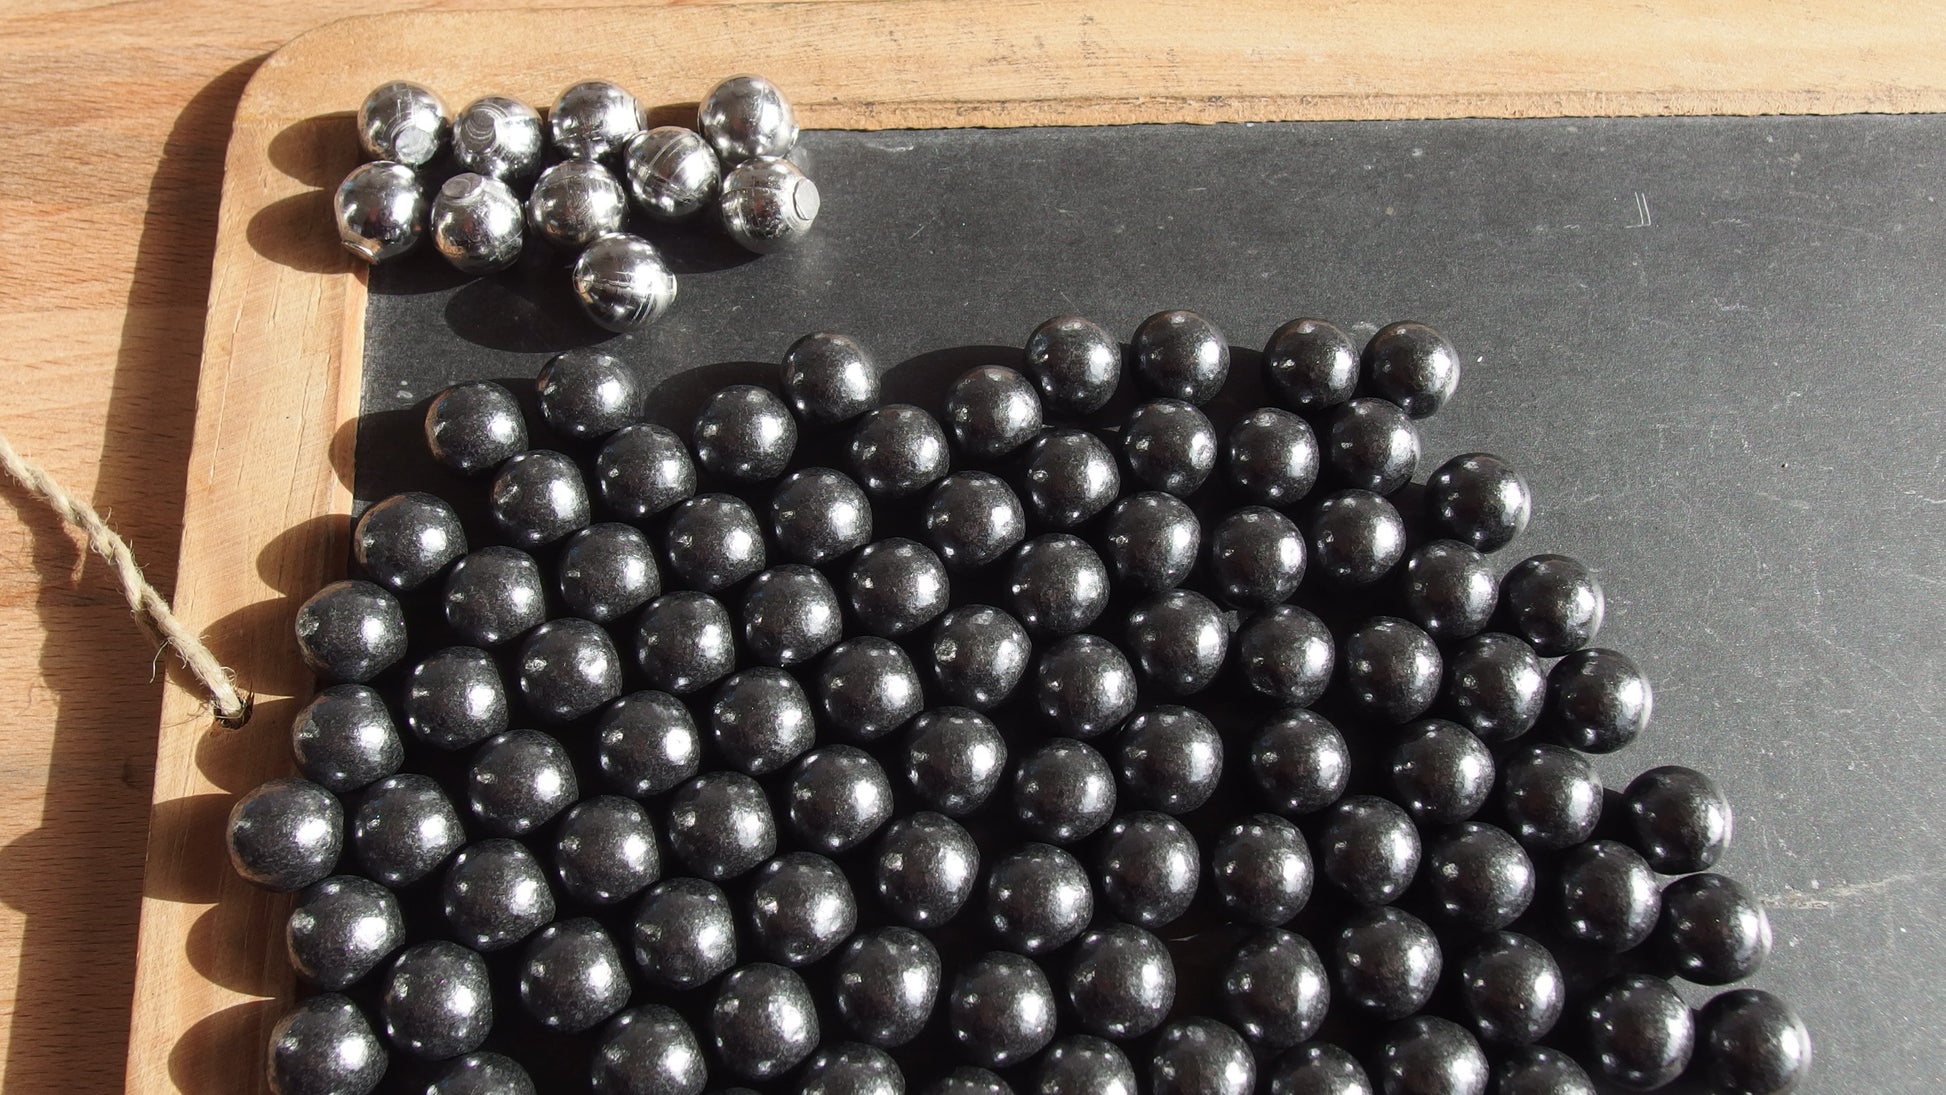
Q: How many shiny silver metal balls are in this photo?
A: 10